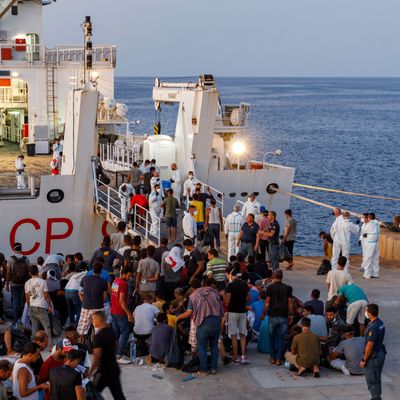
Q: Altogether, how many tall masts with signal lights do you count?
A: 1